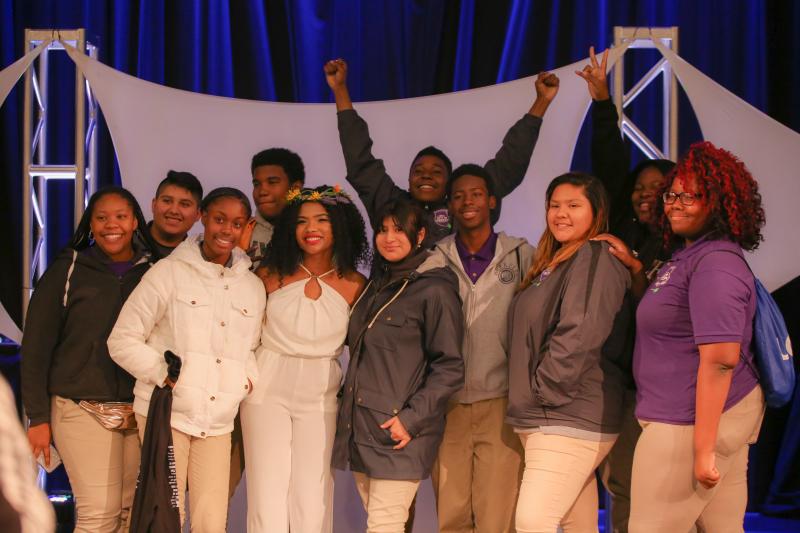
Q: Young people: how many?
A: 11